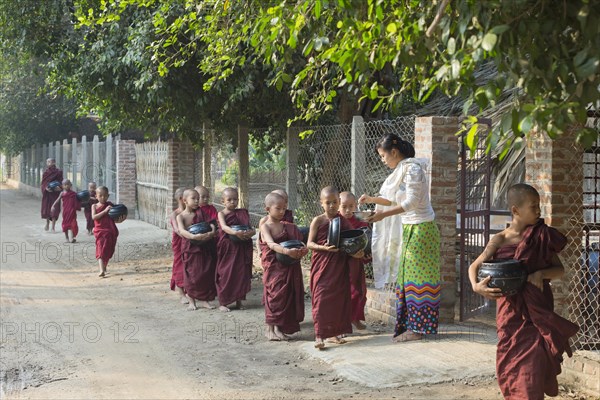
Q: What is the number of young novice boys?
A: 12